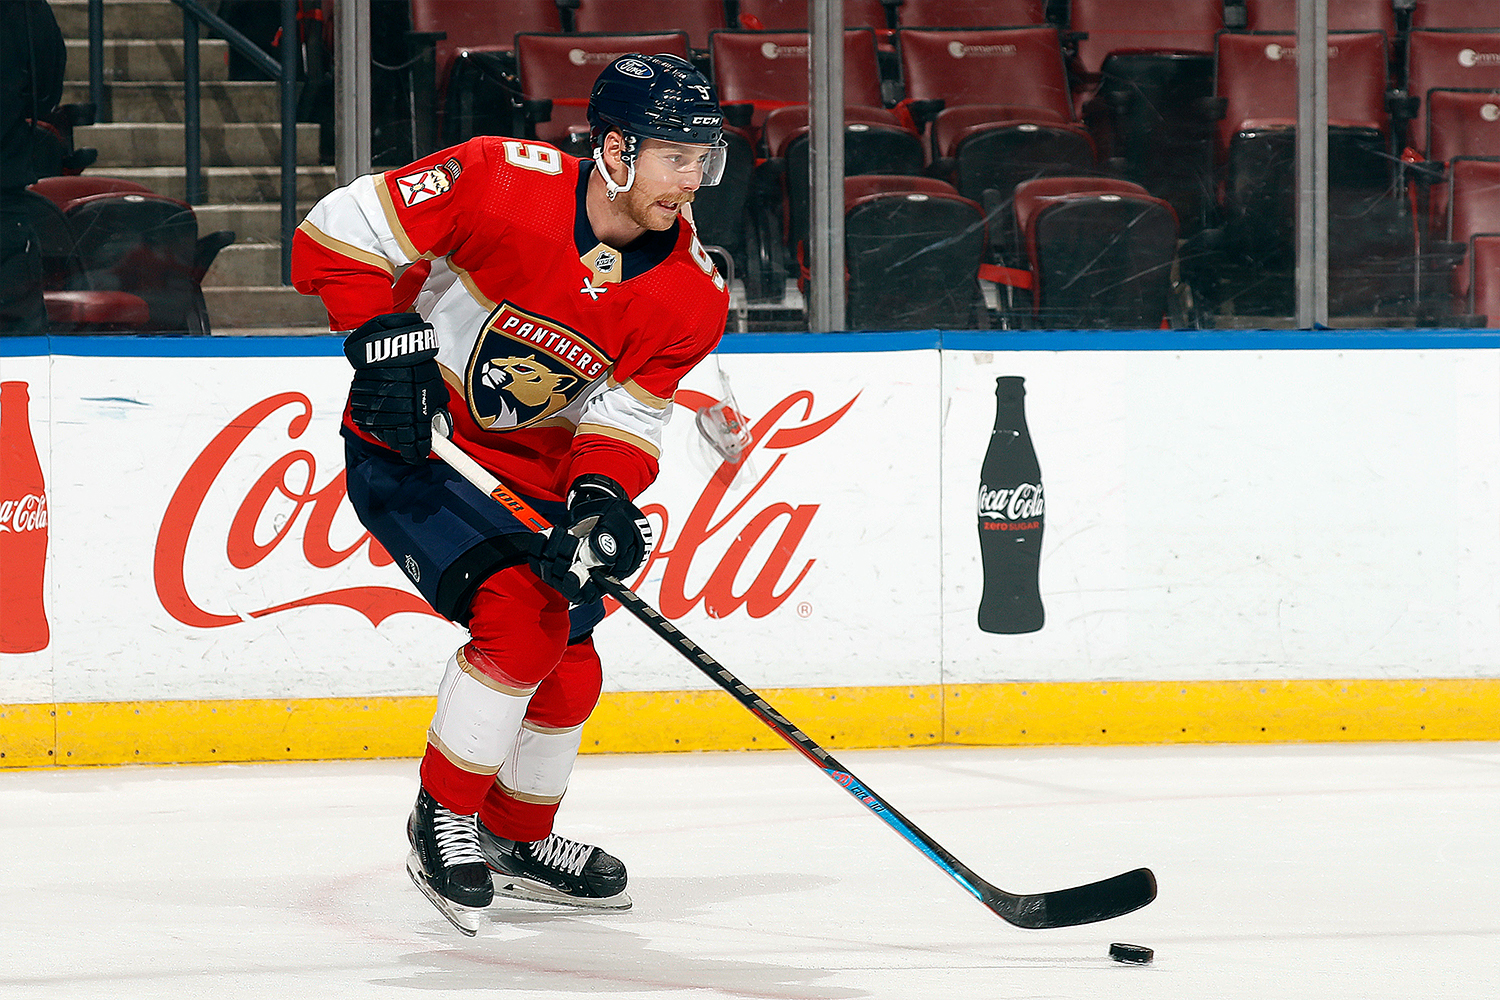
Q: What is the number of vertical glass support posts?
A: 3